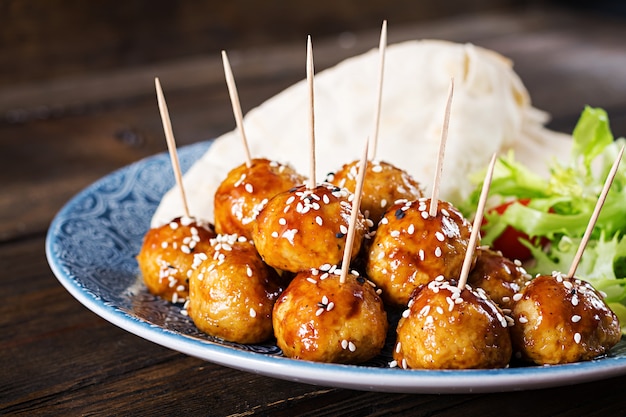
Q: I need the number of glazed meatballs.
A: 10